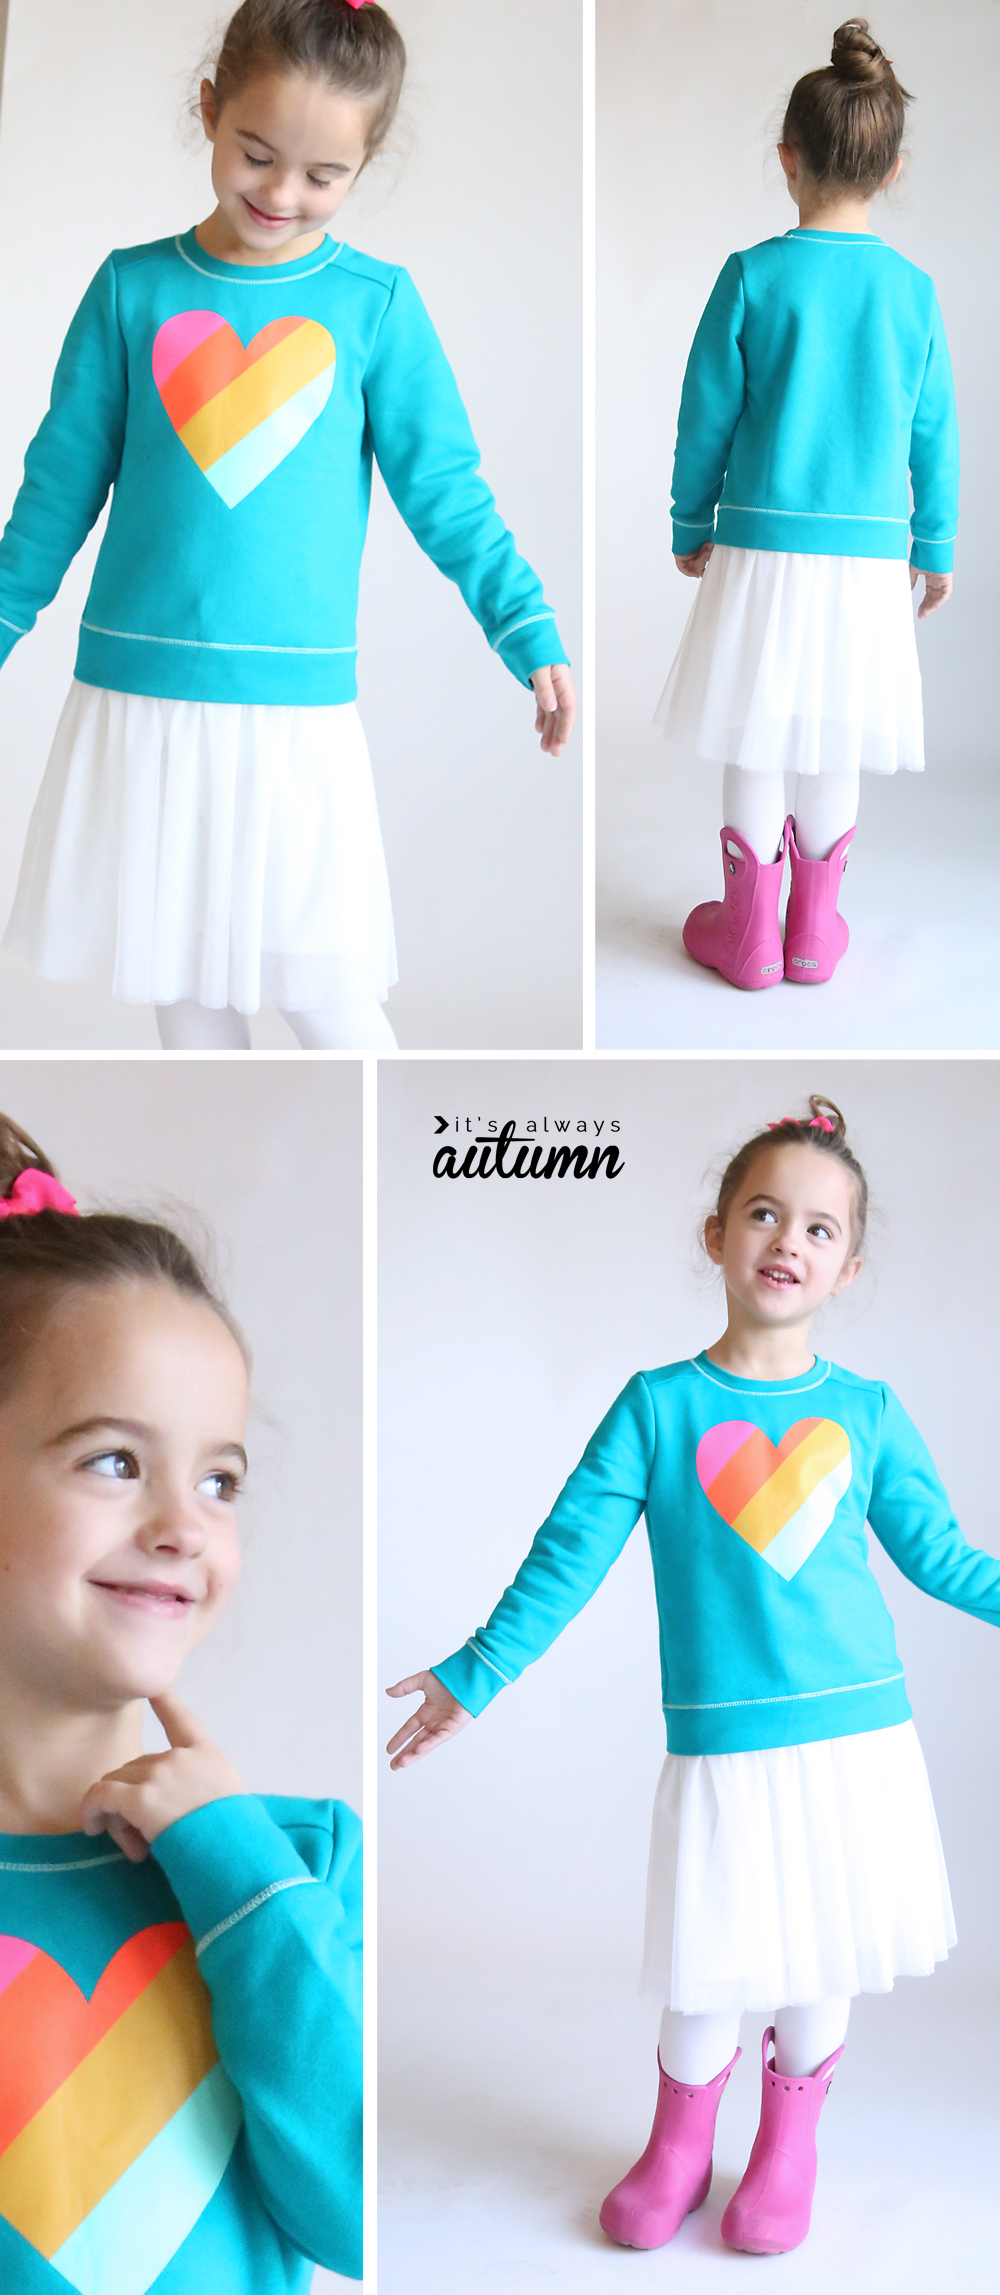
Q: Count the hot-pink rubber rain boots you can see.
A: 4